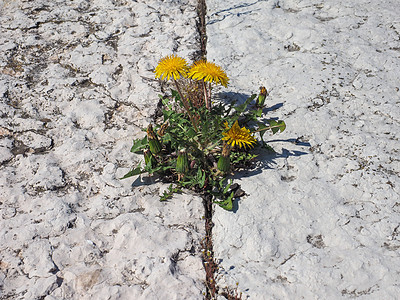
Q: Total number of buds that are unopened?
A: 5